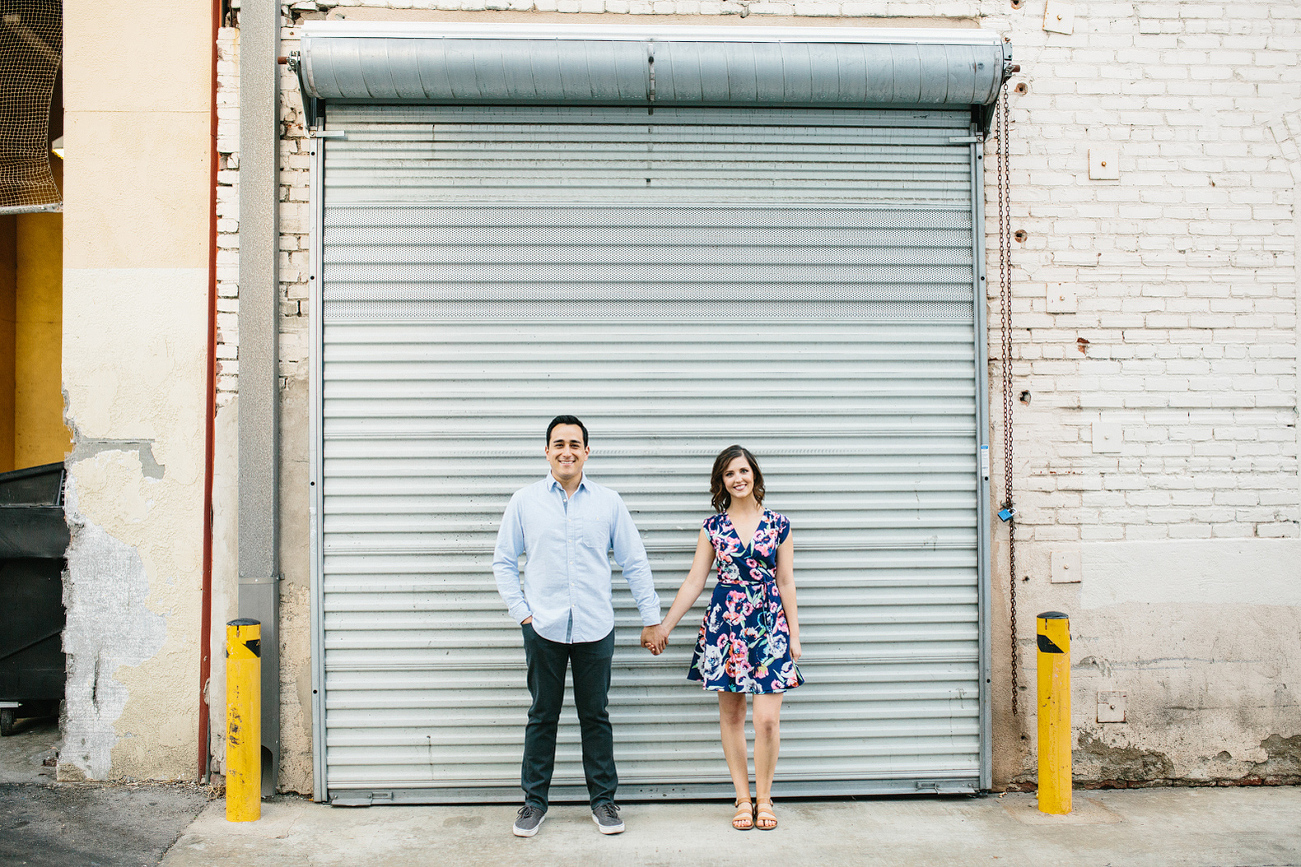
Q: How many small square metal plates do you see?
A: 6